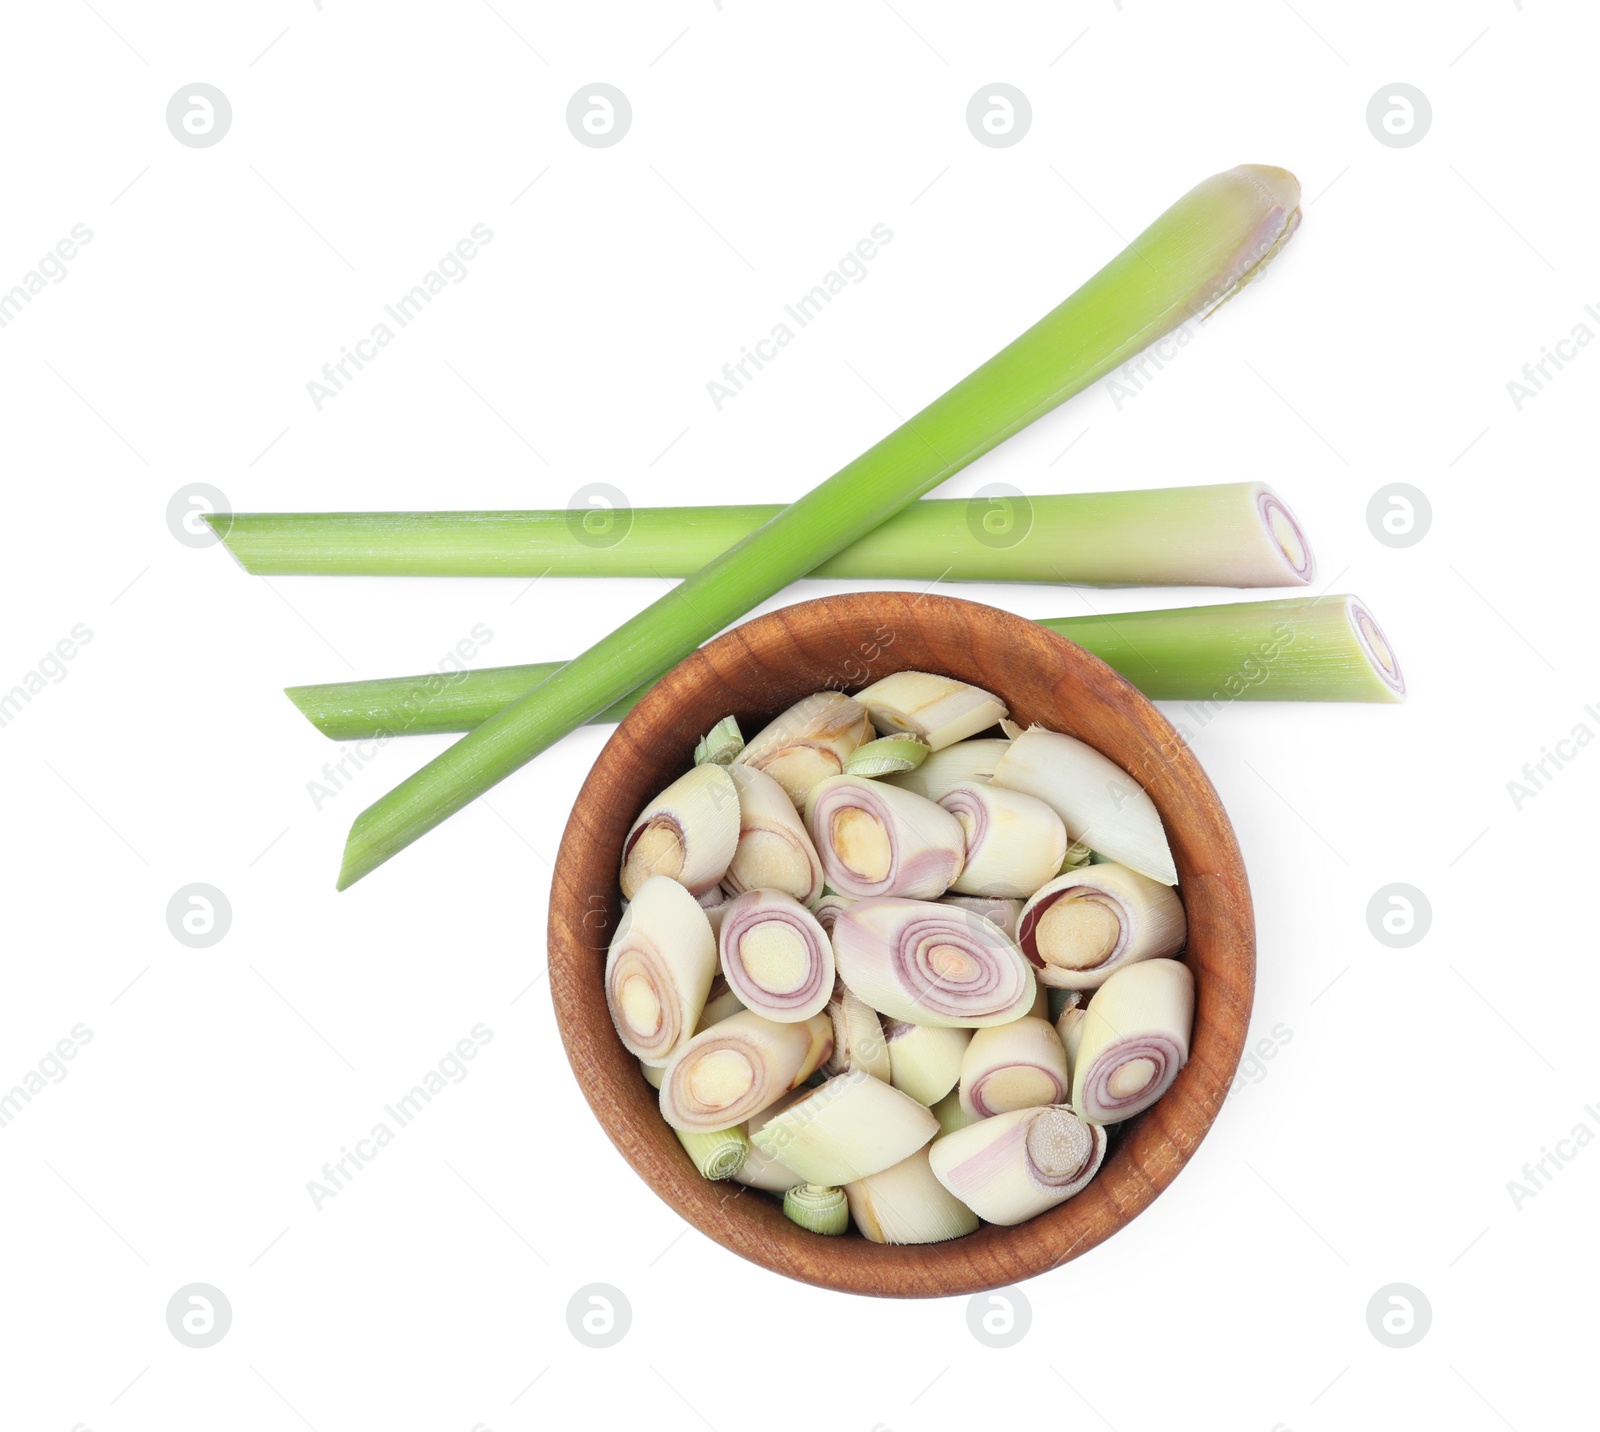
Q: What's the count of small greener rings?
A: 5